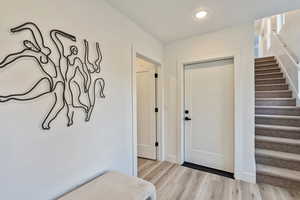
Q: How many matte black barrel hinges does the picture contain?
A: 3